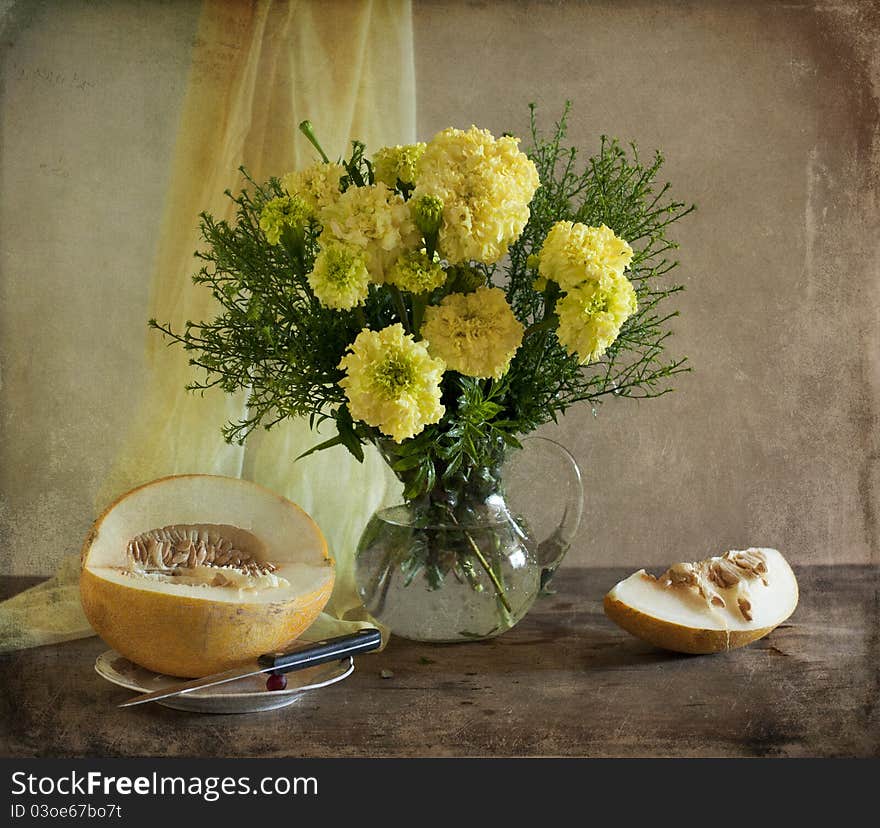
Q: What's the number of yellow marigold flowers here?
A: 11